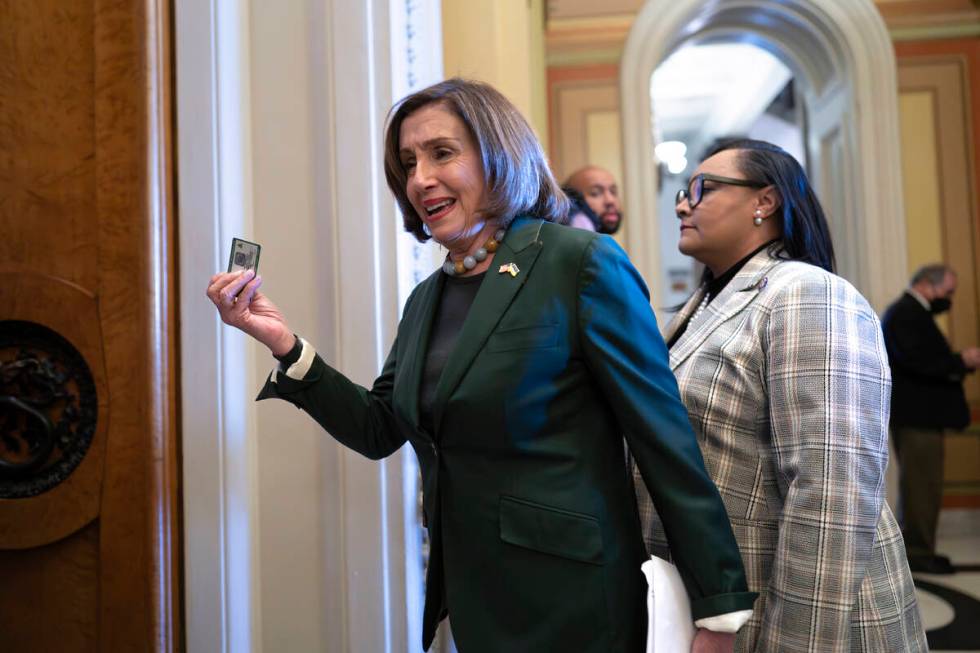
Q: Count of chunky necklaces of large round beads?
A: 1